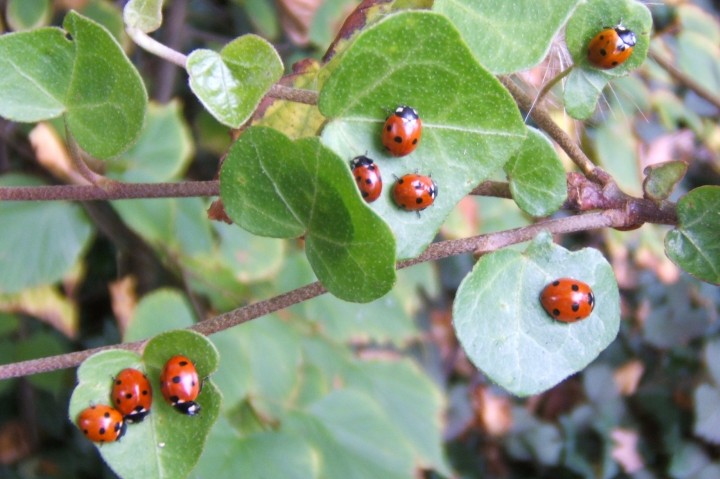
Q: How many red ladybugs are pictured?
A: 8